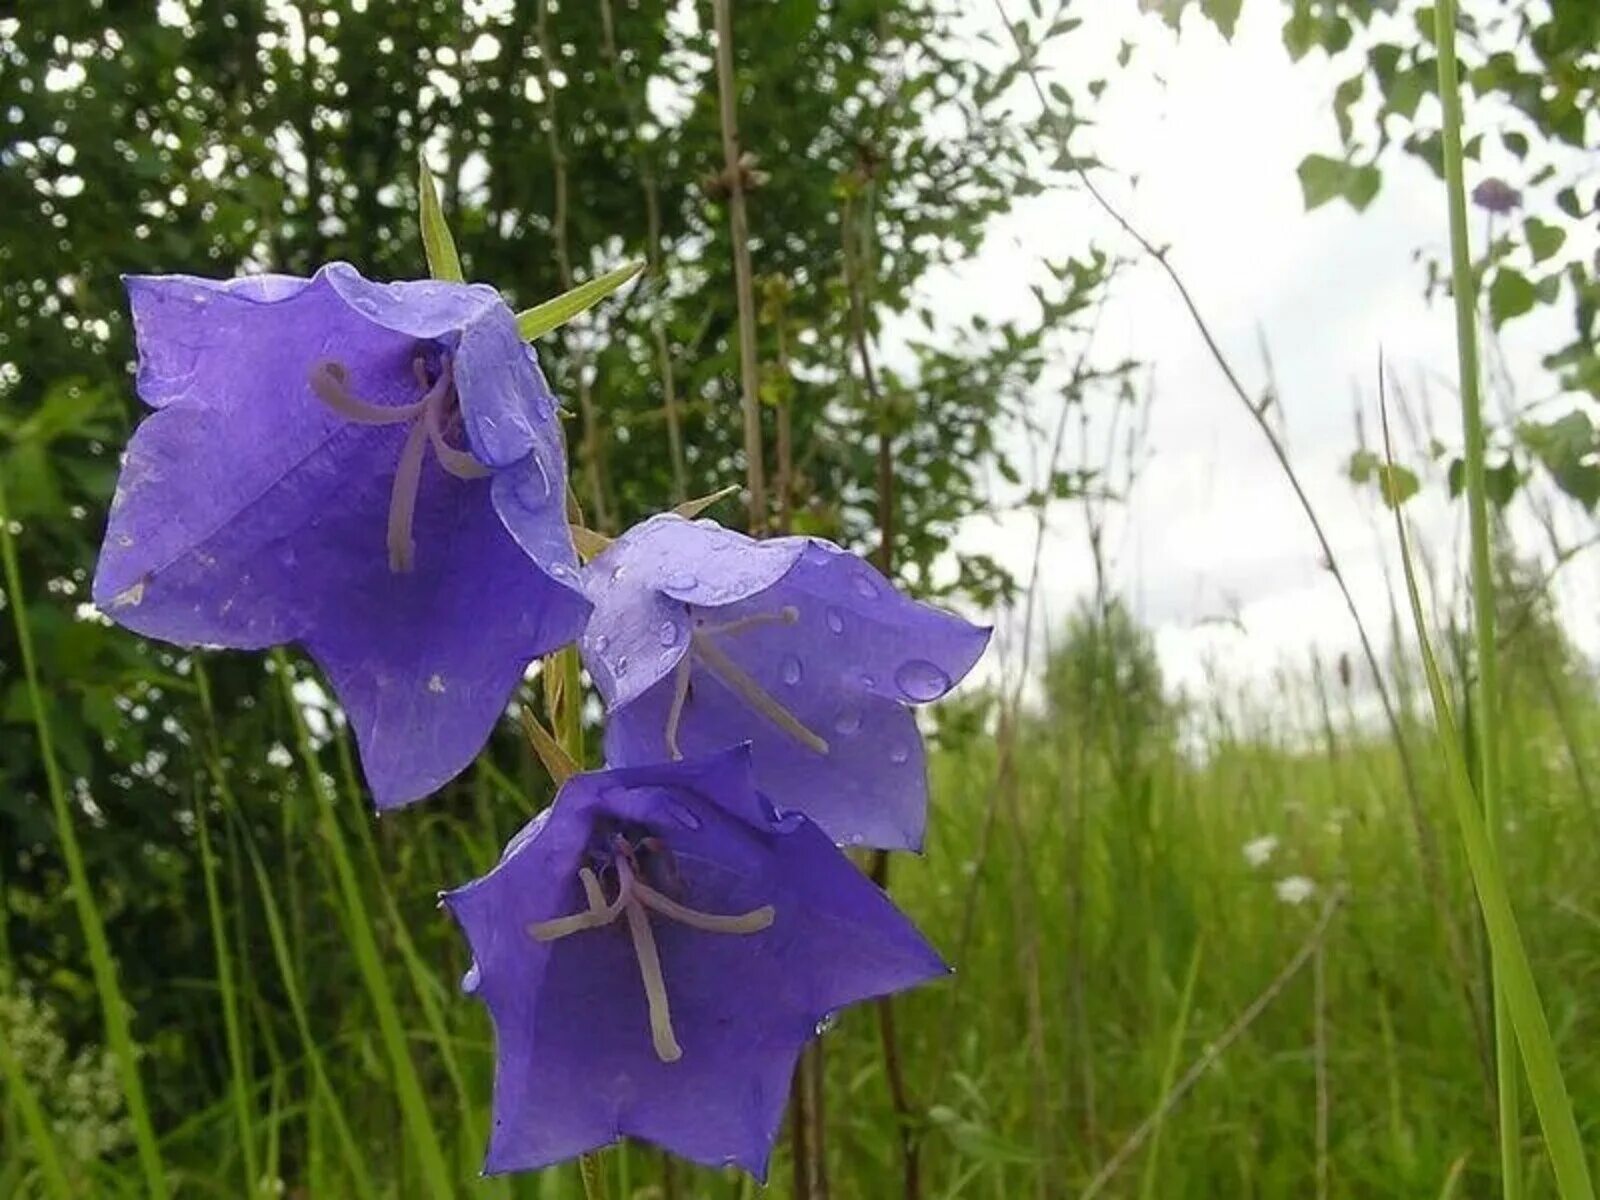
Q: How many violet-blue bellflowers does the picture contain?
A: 3